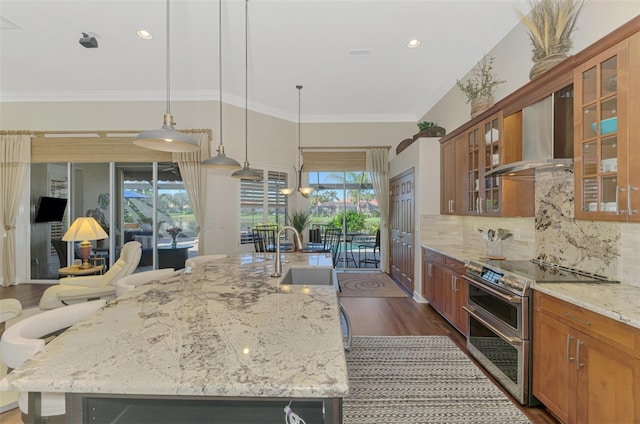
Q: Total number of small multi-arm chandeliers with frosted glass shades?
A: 1